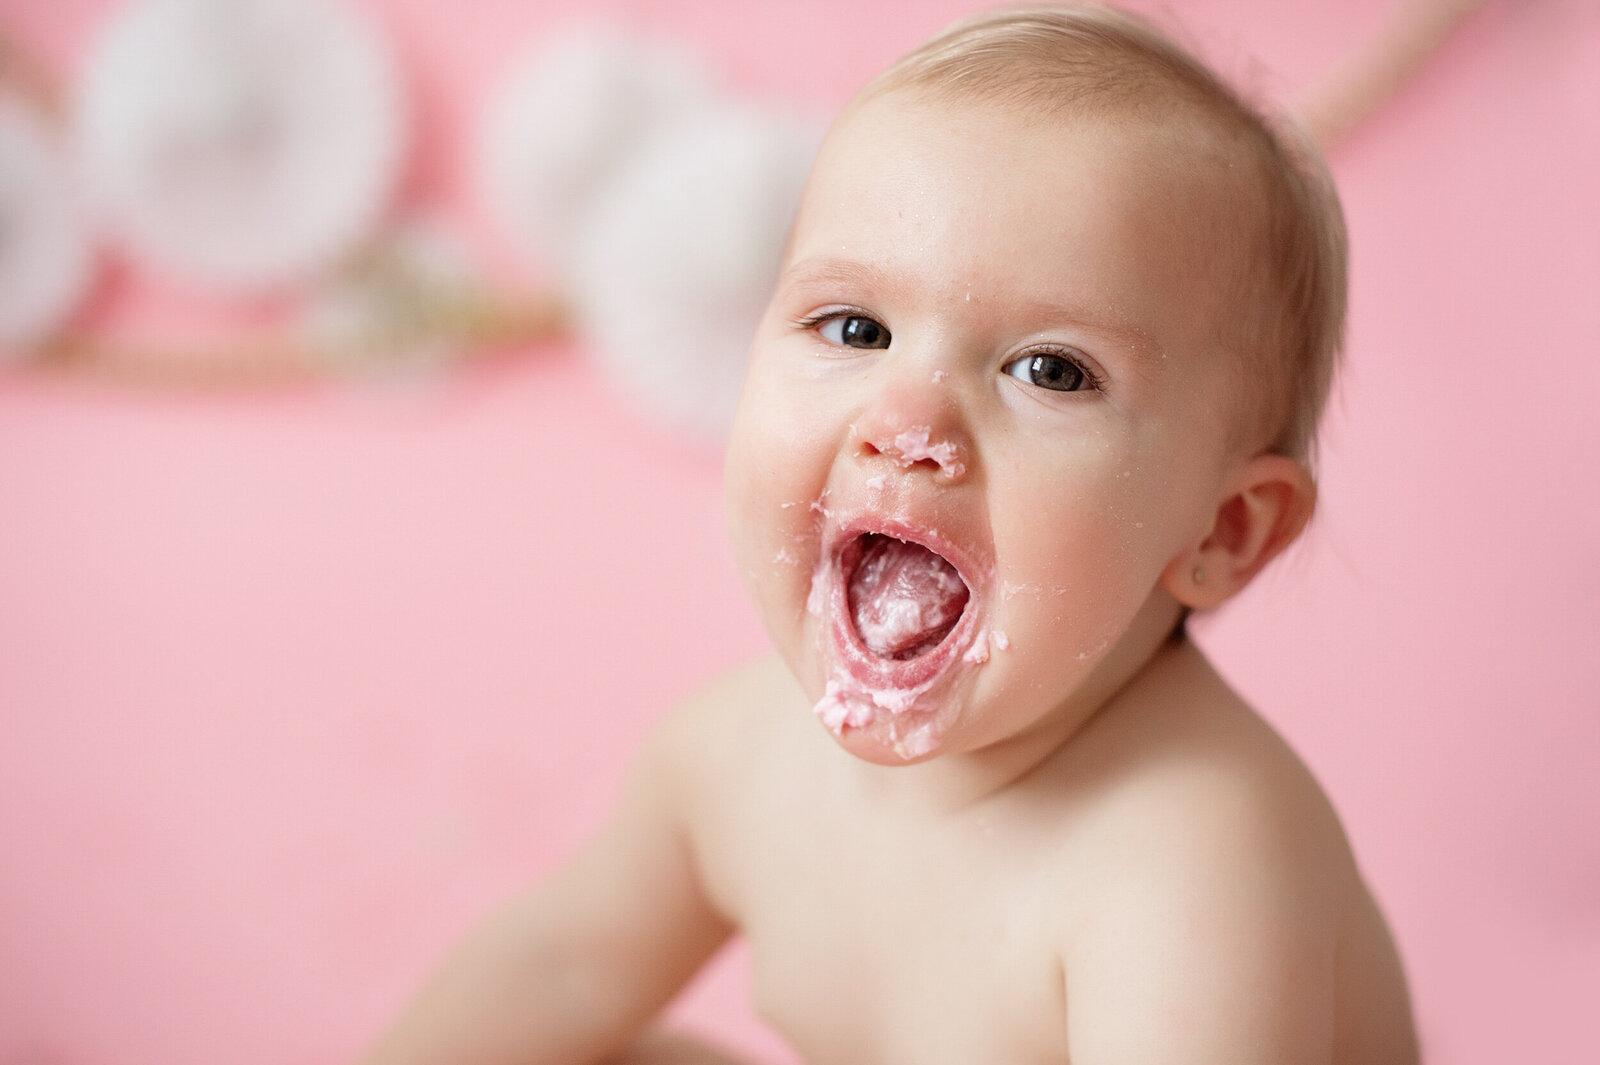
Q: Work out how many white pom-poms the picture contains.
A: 4